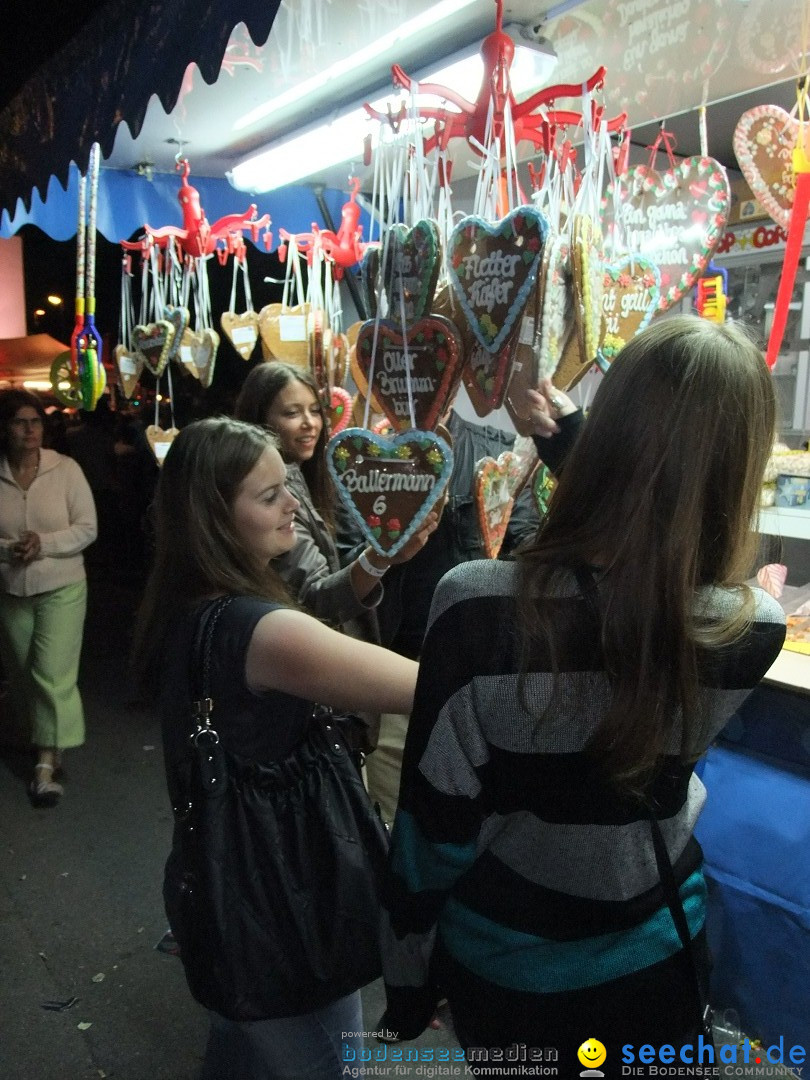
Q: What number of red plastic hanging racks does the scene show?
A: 3